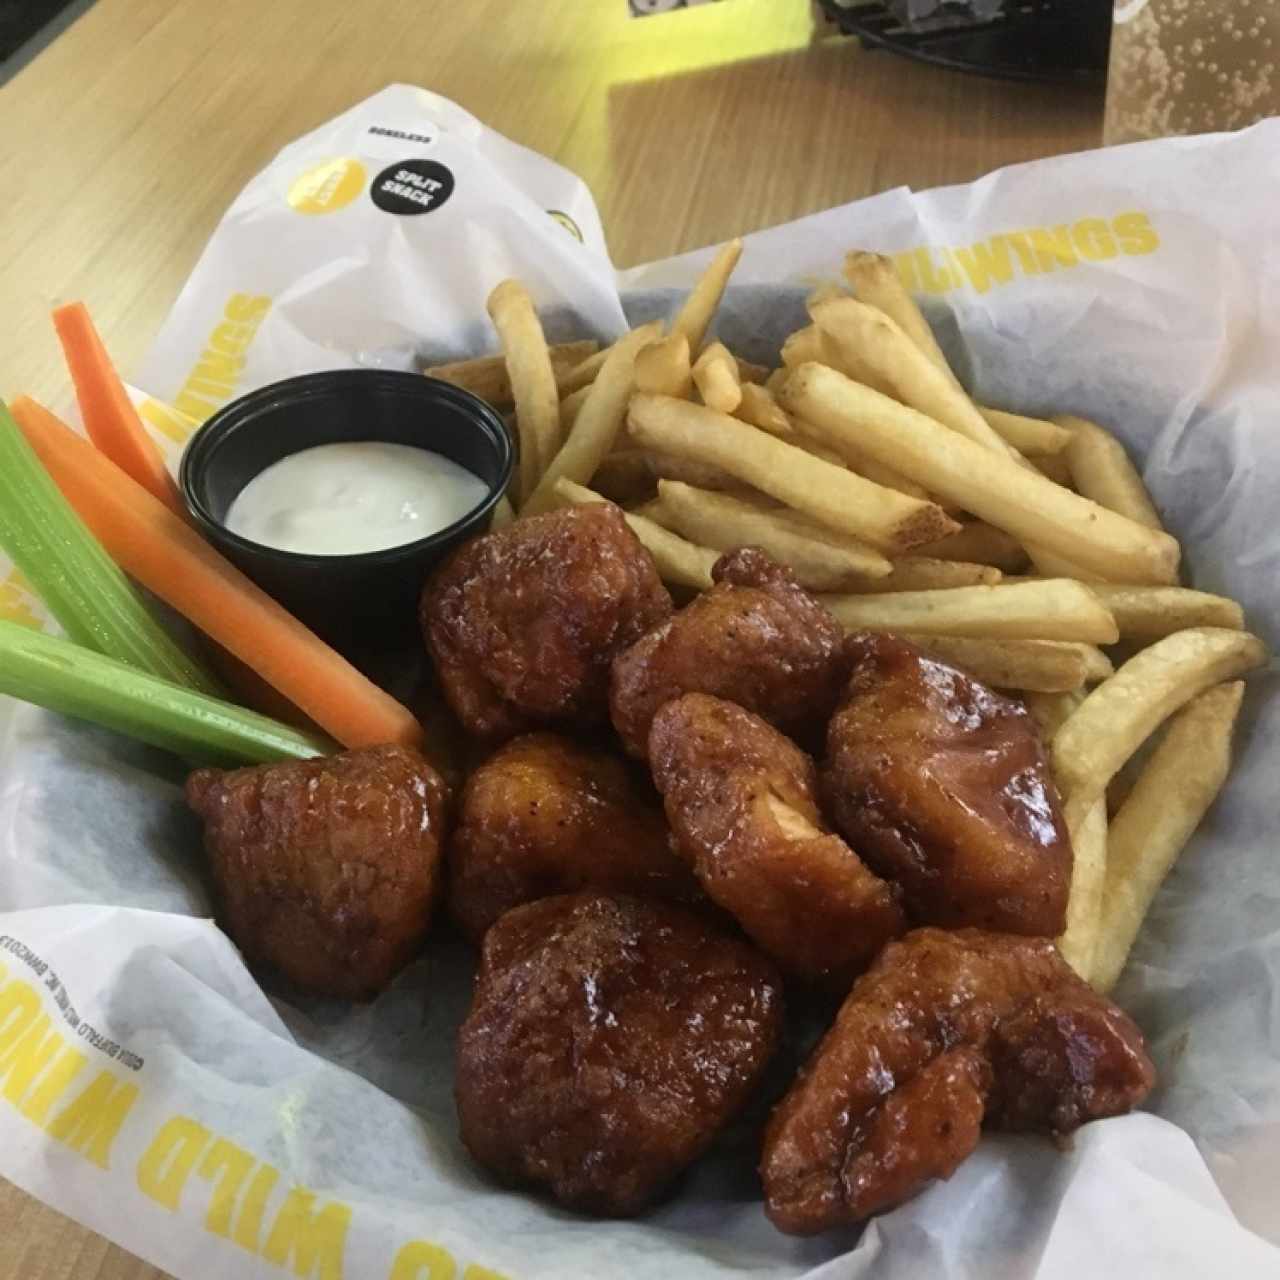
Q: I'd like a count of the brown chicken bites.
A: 8